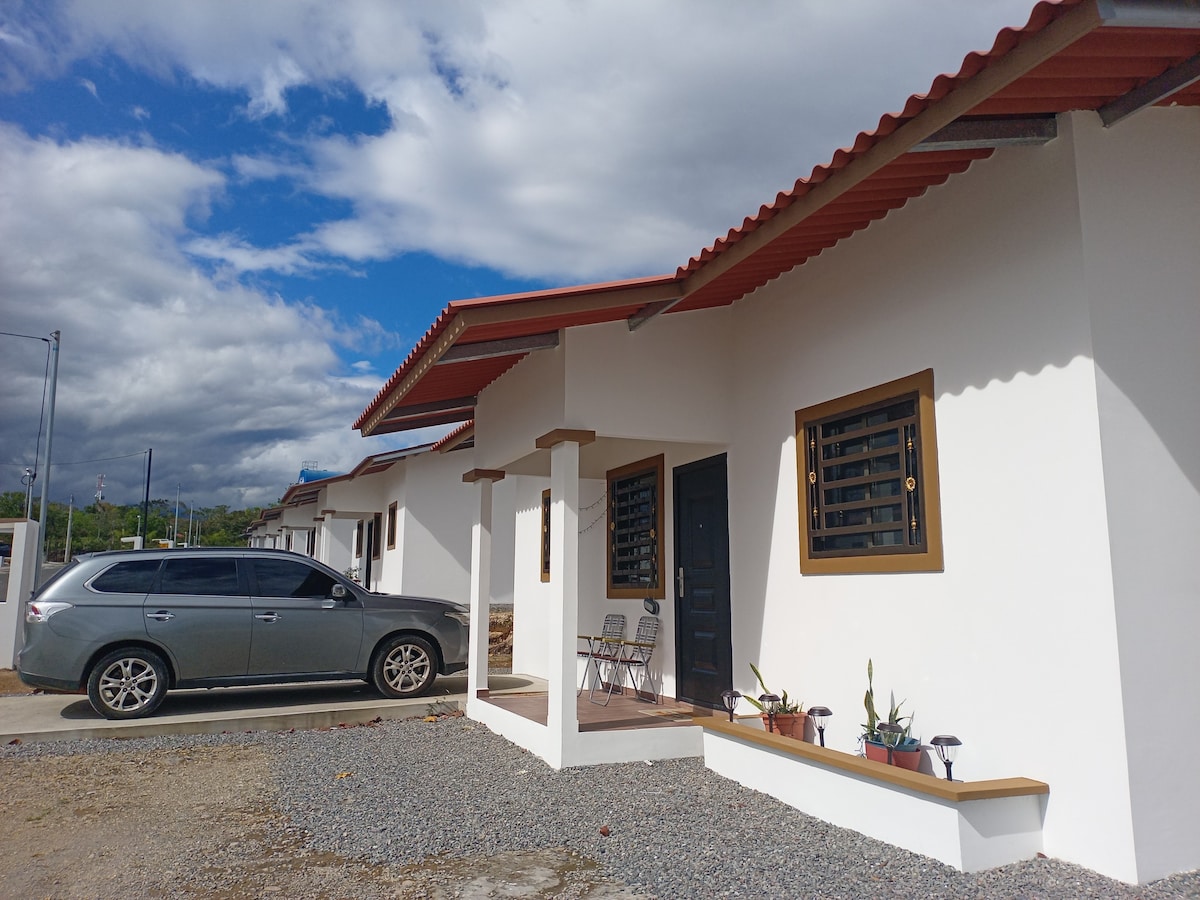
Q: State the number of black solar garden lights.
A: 5